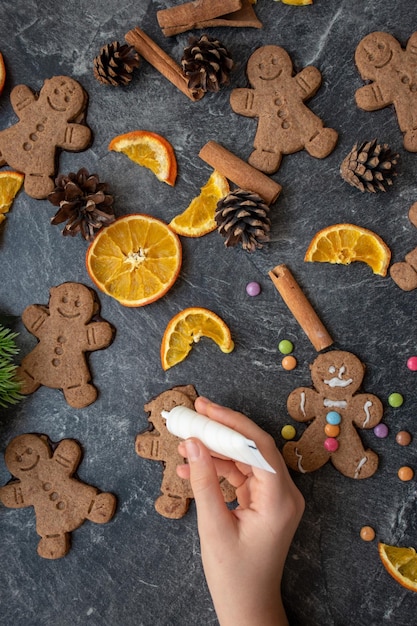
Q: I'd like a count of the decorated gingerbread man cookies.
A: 1